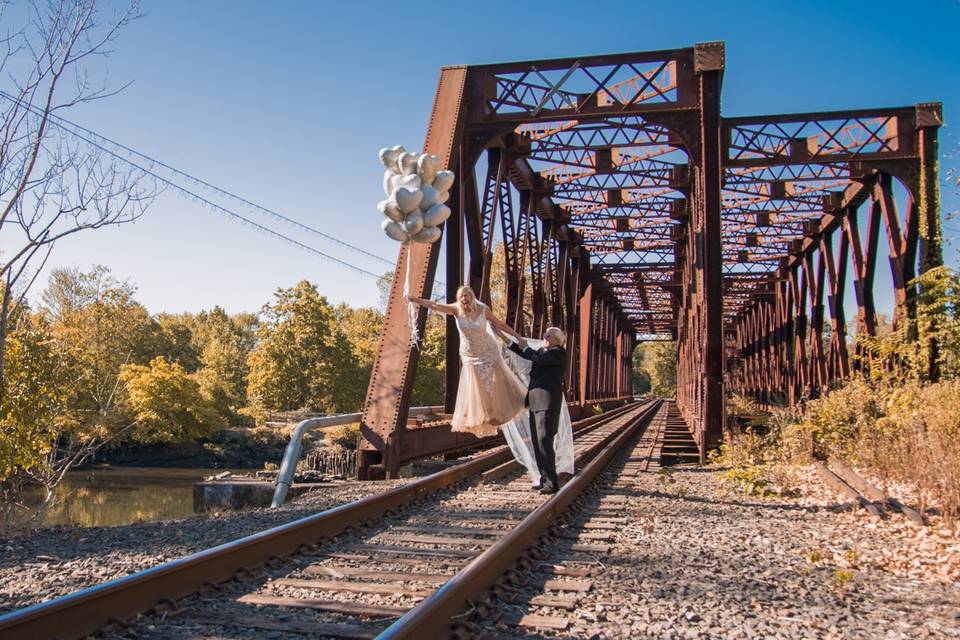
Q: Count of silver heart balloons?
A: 14